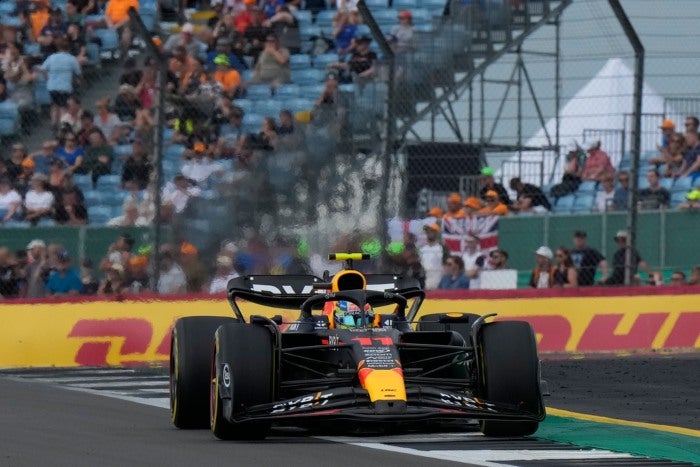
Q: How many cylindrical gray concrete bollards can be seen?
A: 0